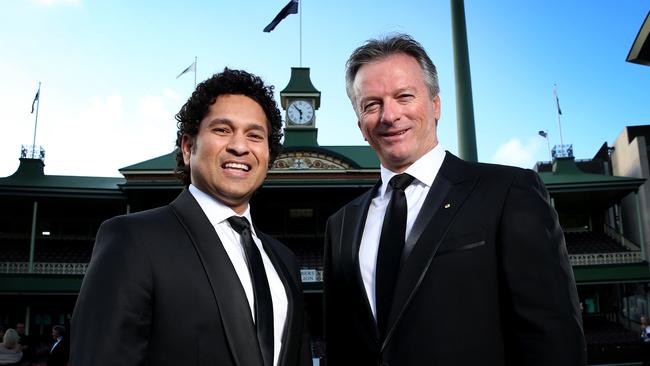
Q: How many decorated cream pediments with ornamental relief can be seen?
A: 1